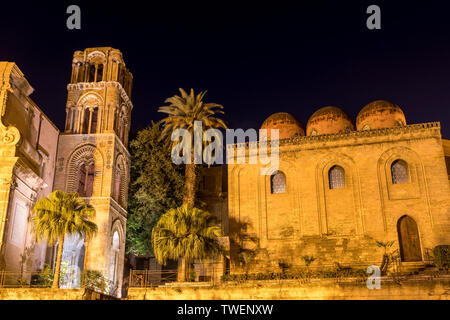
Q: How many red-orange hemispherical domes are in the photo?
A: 3